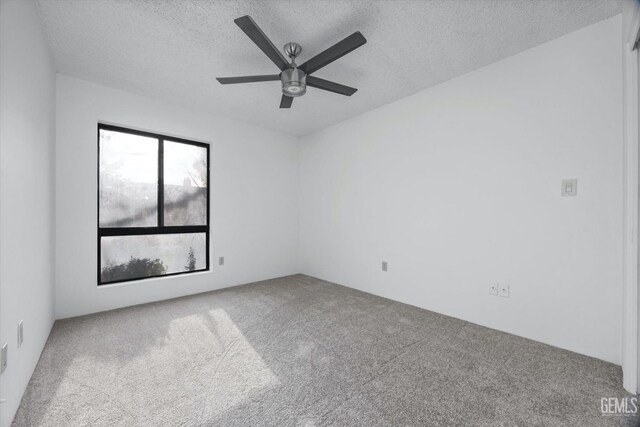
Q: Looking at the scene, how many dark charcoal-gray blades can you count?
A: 5